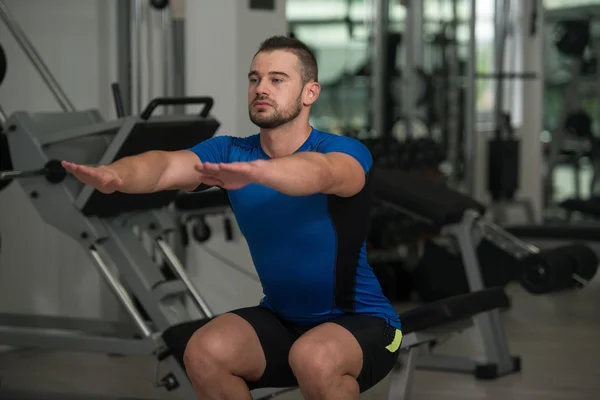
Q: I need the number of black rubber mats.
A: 0